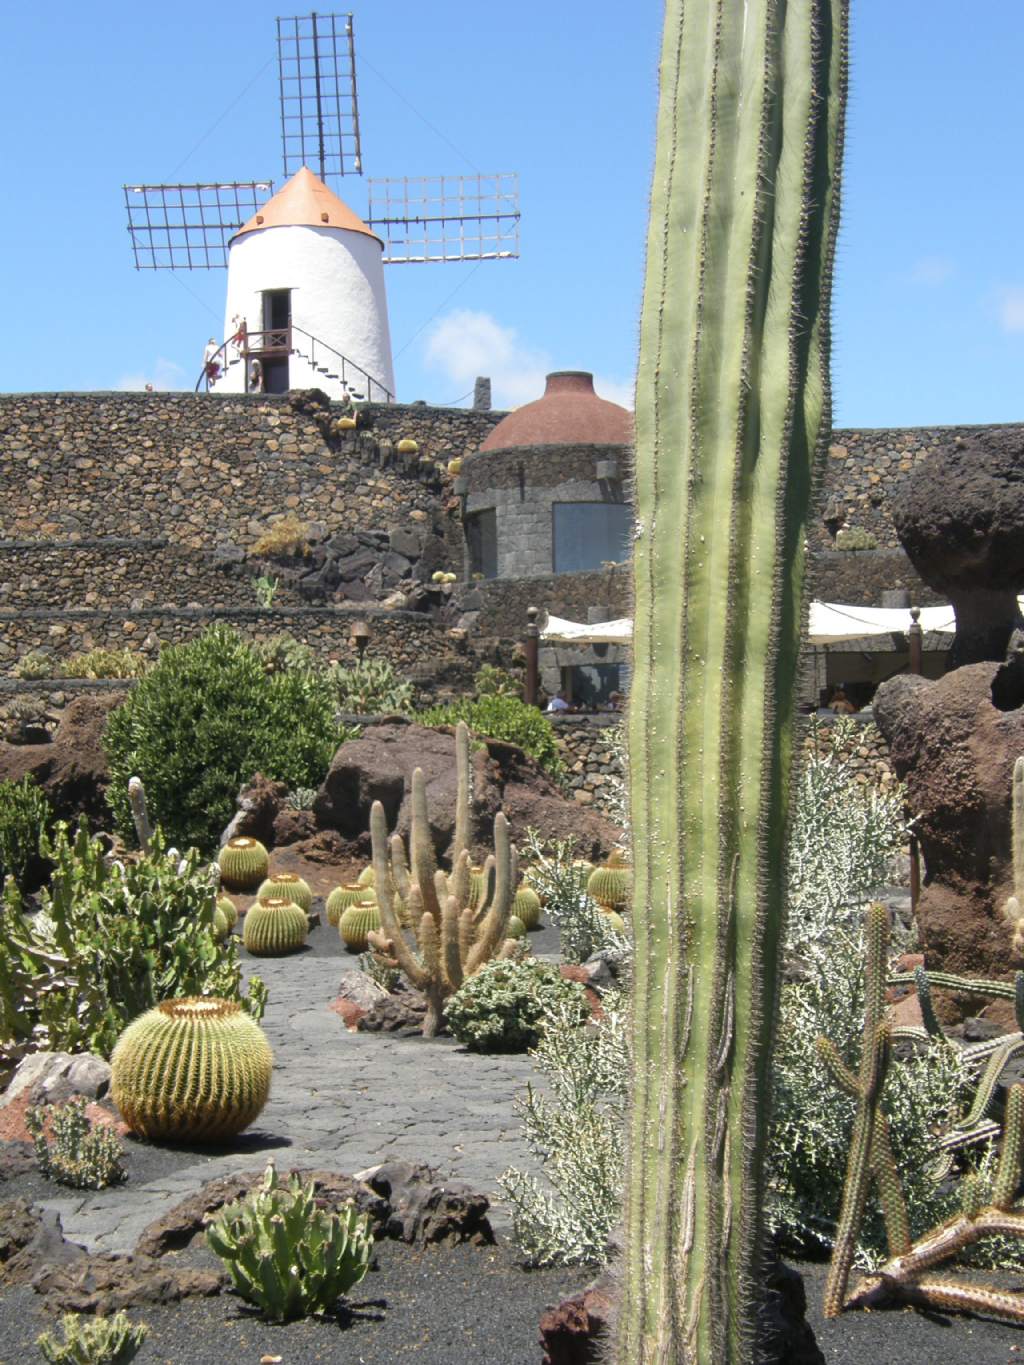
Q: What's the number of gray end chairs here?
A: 0